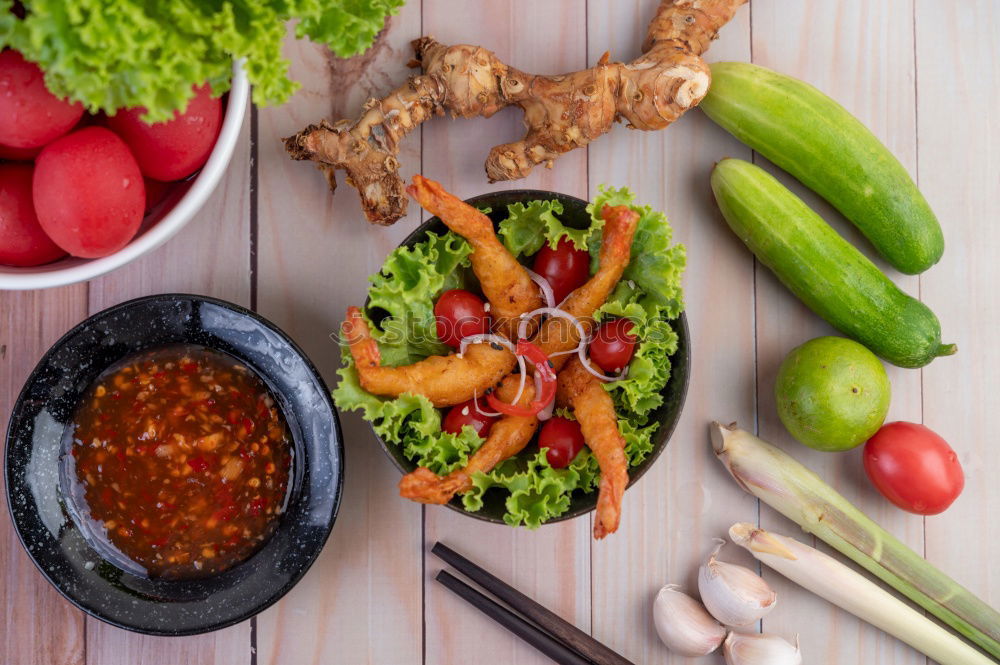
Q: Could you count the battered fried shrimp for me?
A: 5